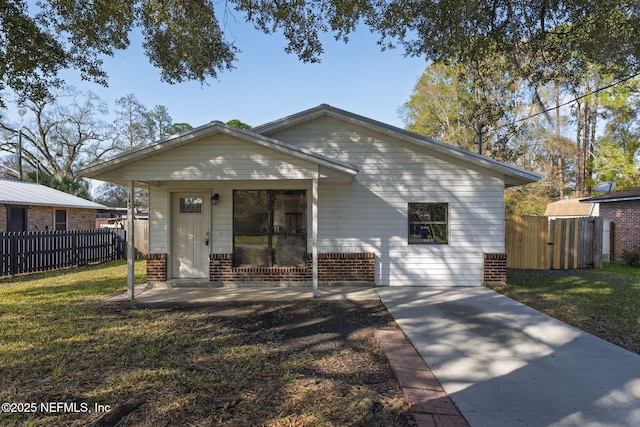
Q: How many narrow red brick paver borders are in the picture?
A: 1